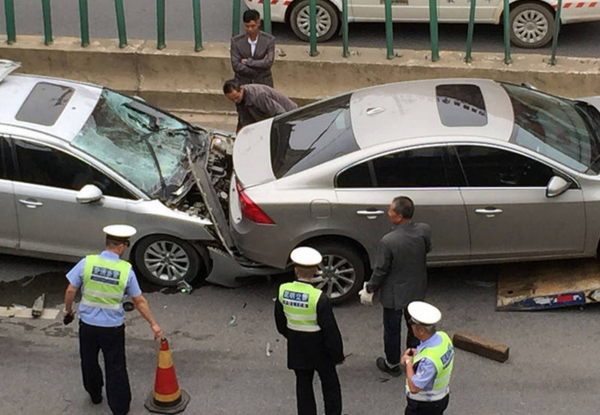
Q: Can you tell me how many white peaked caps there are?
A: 3